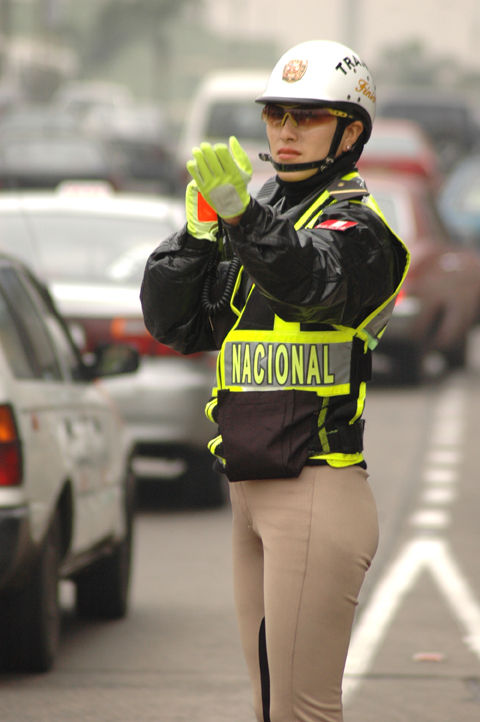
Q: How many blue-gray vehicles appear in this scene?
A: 1